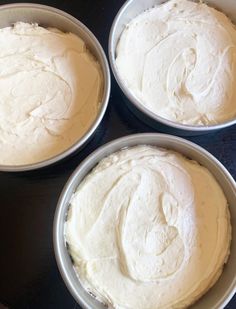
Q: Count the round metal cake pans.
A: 3